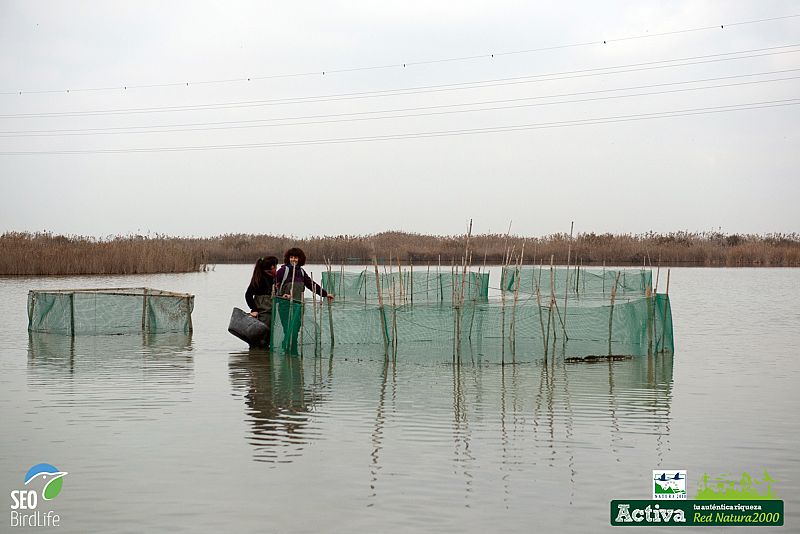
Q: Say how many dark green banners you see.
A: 1